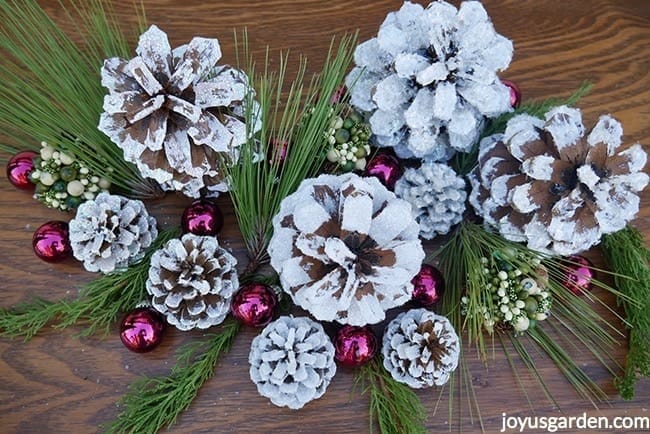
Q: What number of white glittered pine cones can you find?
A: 9